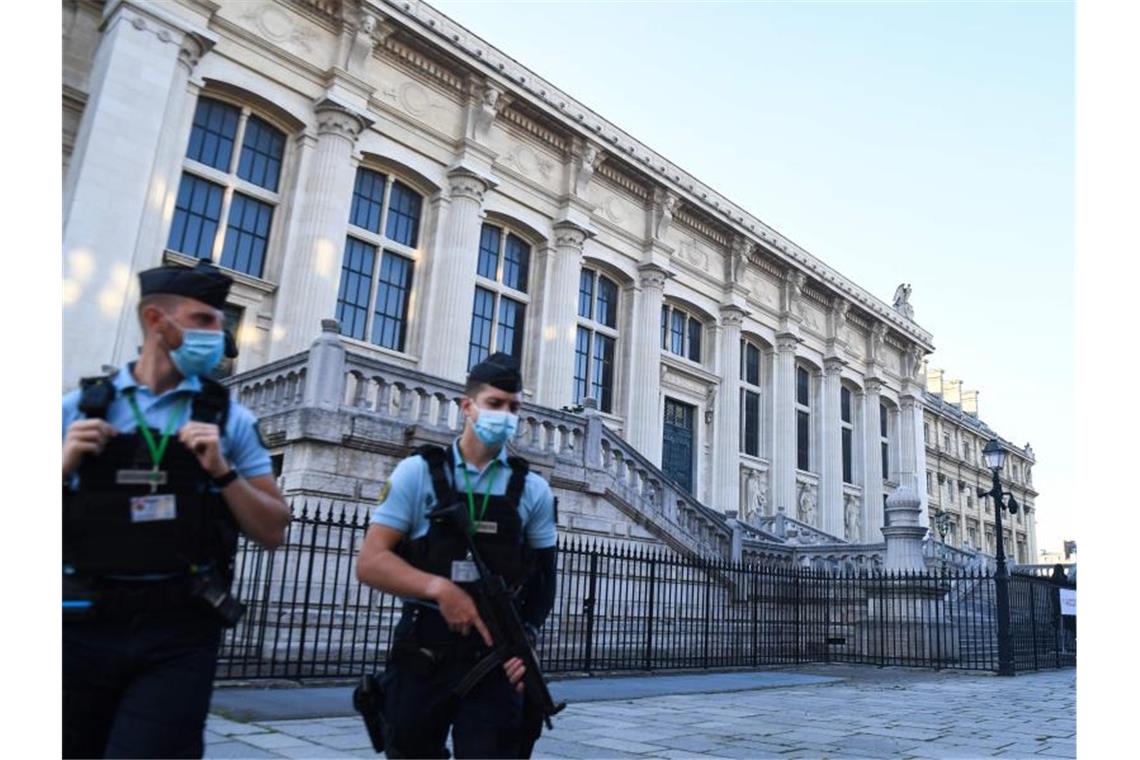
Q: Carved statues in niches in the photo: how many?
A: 3